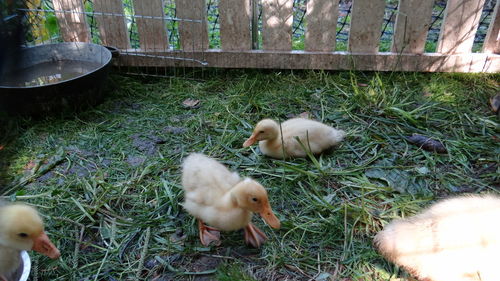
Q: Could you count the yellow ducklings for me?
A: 4